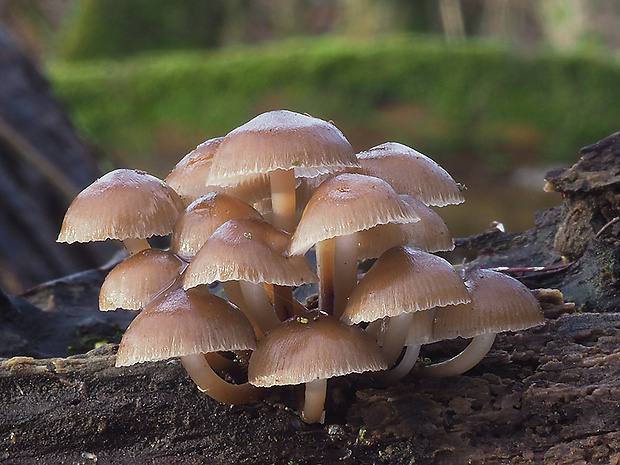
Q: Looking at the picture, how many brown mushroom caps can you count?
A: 13